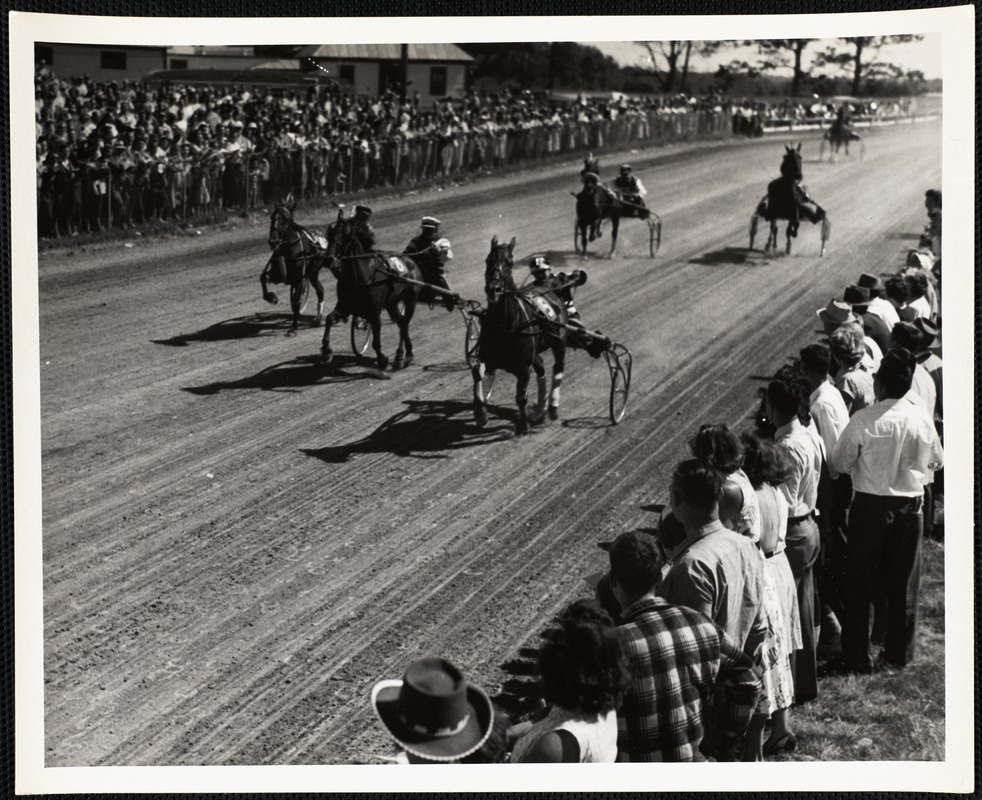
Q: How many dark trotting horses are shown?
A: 6